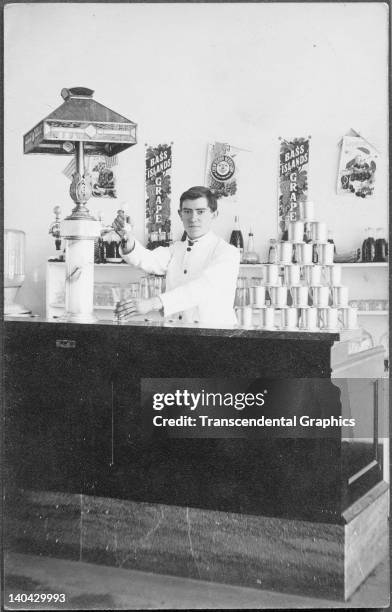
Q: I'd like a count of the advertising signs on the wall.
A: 5